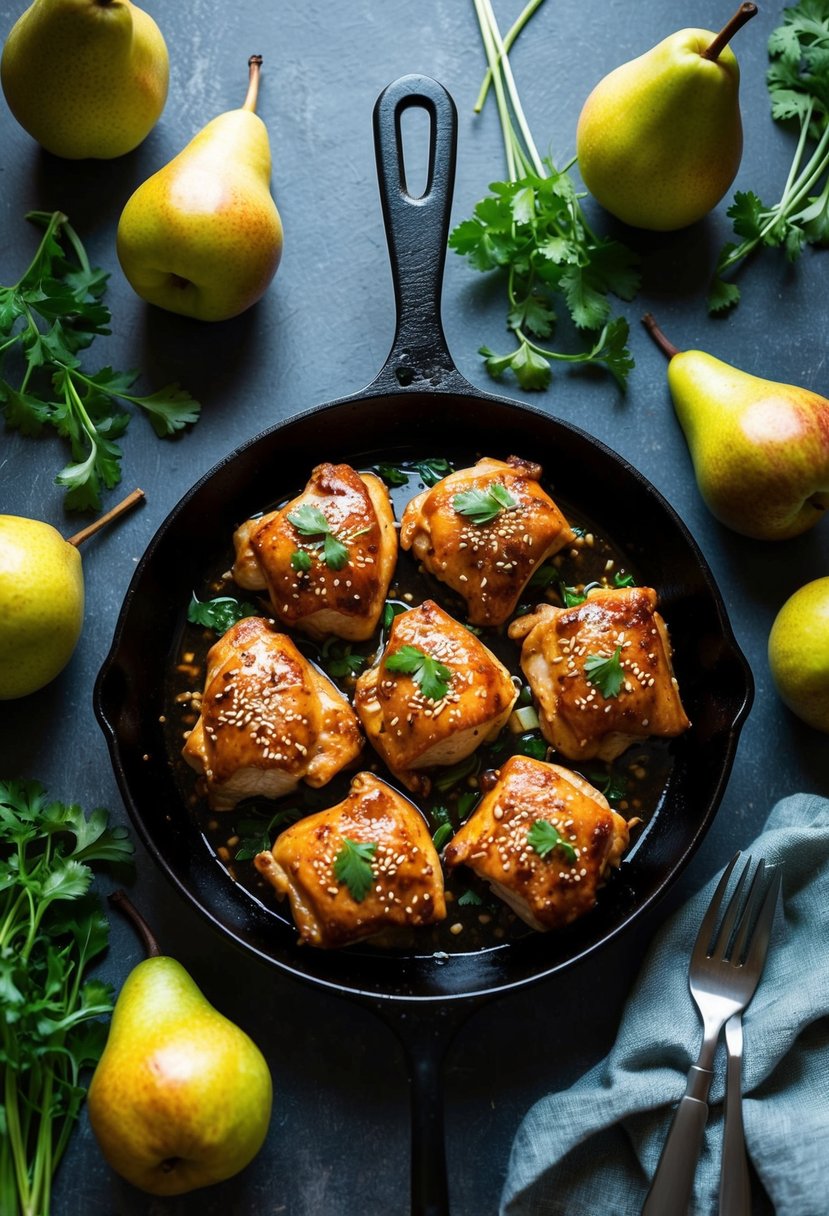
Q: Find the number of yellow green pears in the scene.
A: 7